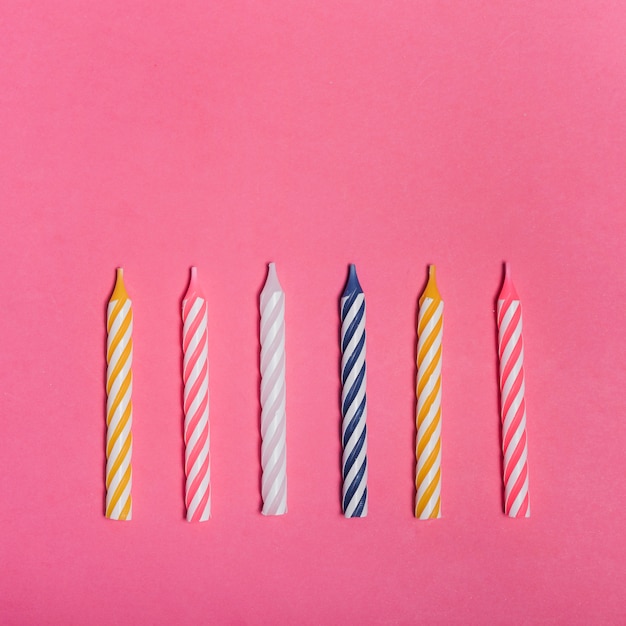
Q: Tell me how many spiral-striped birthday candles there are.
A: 6